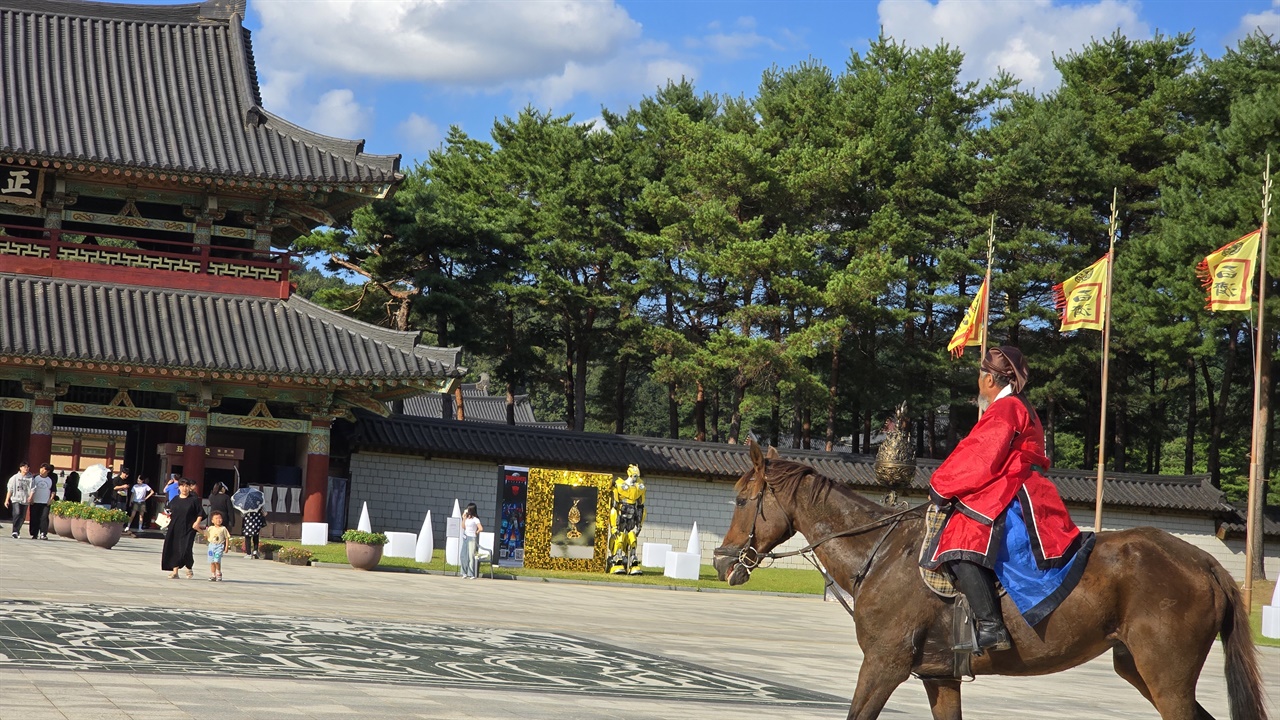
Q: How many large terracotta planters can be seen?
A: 5